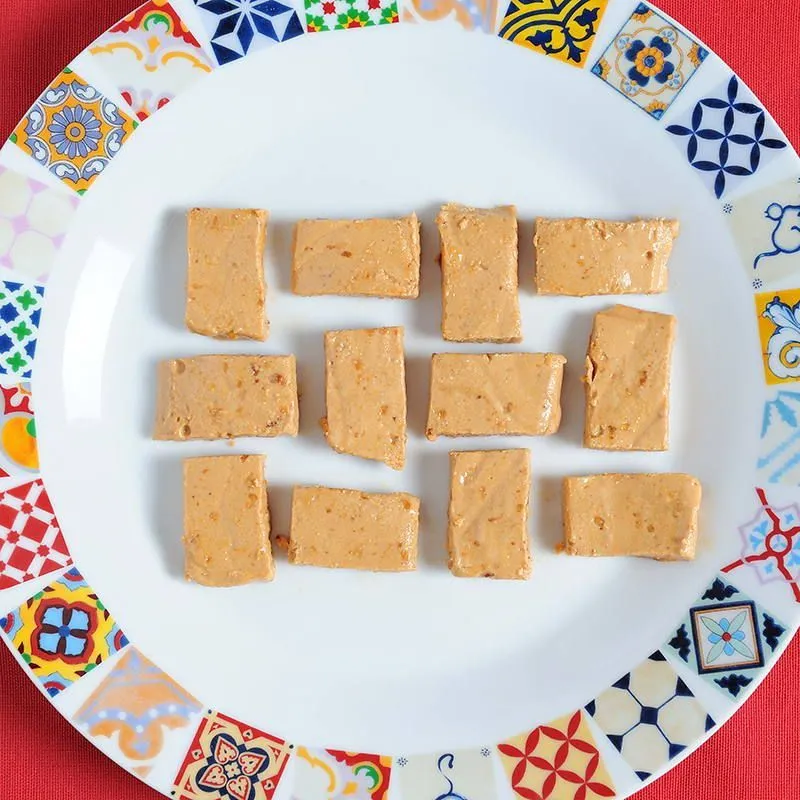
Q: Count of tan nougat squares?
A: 12